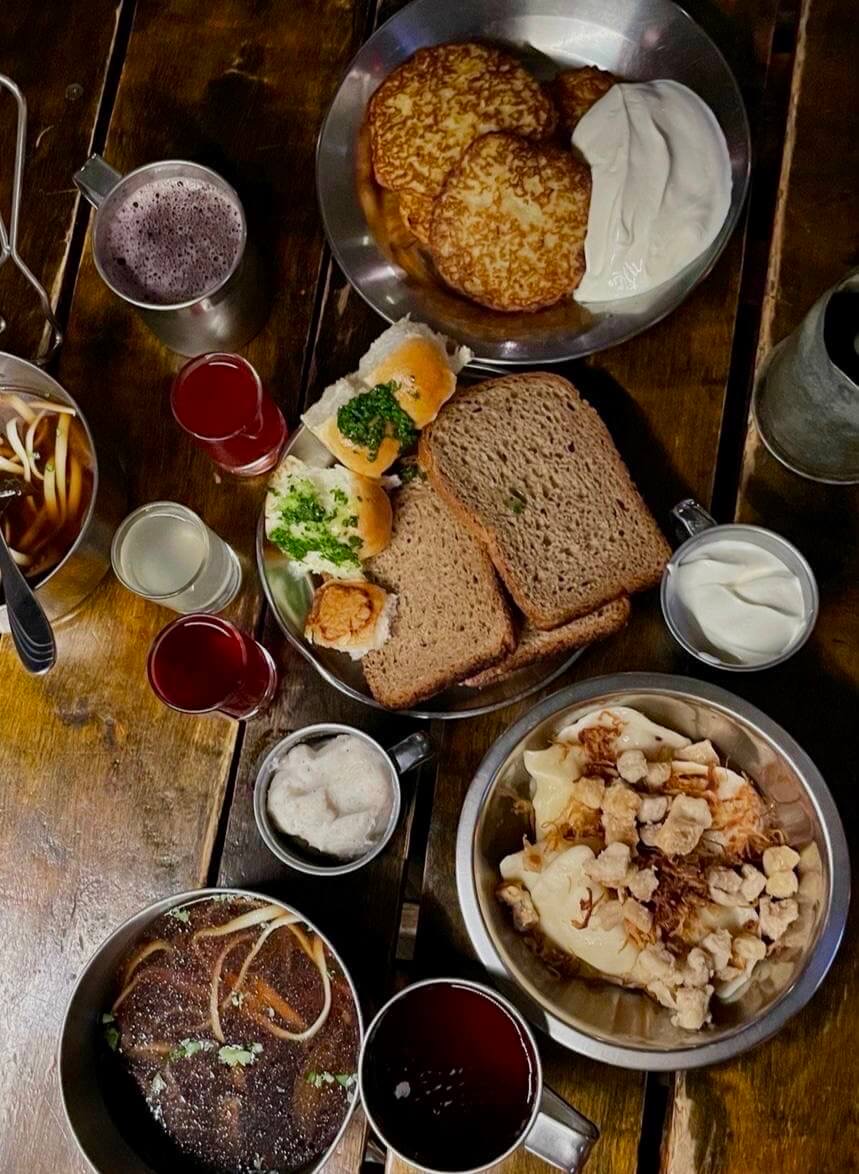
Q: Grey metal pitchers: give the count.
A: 1